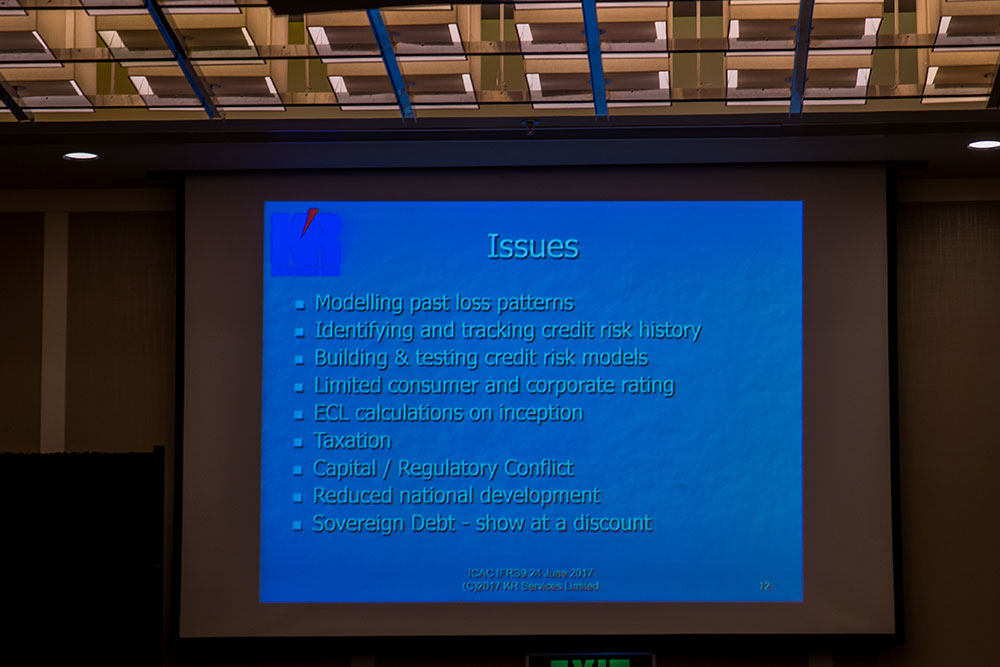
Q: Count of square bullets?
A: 9